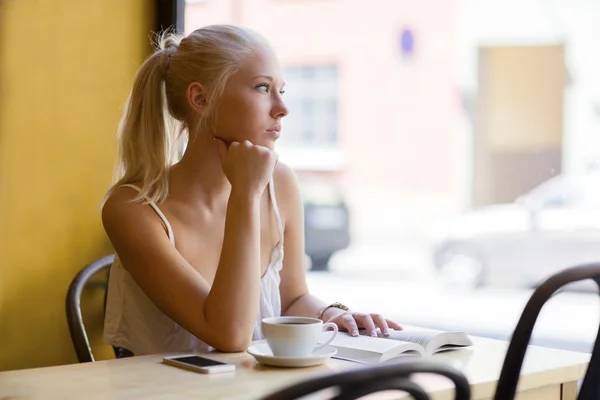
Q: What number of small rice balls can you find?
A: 0